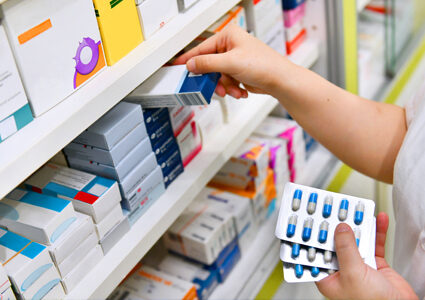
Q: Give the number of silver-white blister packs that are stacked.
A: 3